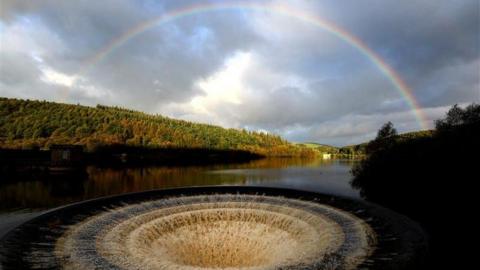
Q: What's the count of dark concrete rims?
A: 1